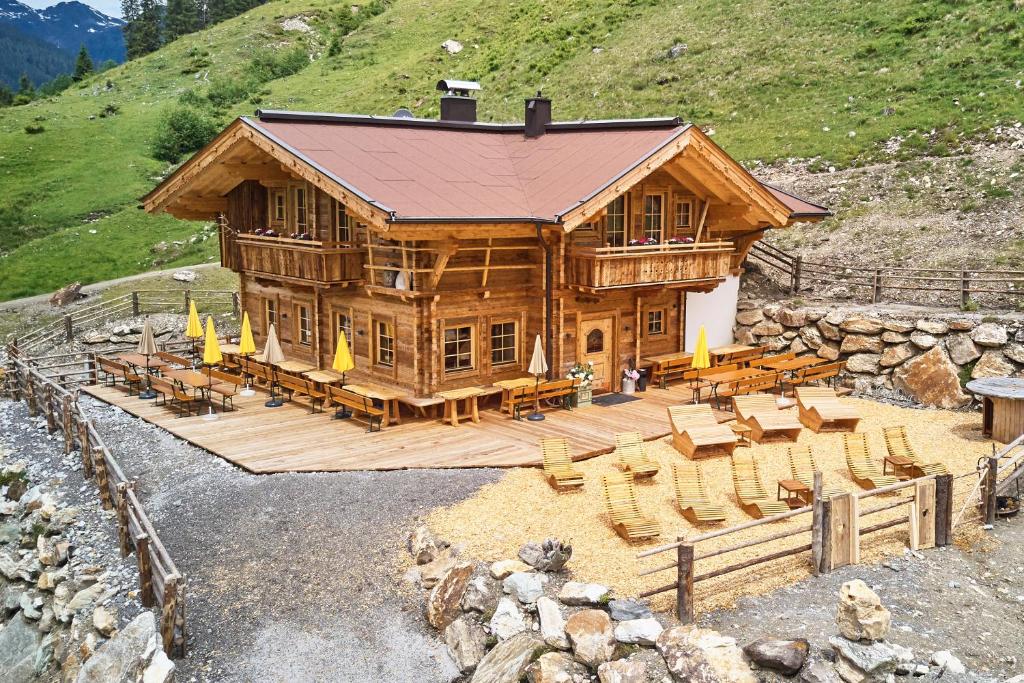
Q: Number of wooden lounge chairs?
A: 11